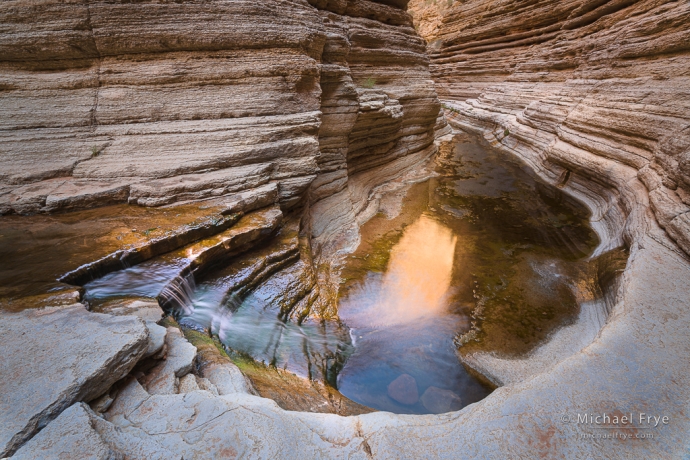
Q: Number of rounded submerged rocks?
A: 2